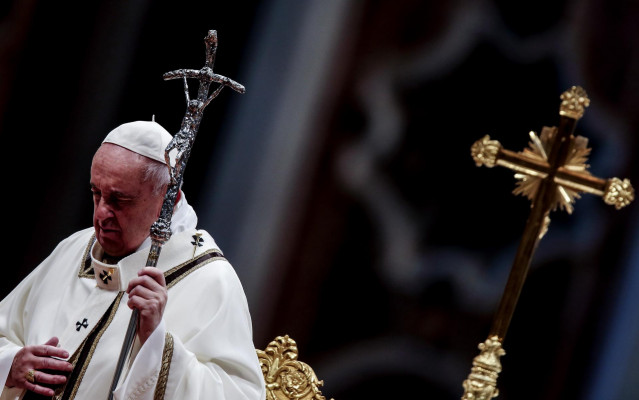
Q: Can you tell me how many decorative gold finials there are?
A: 3